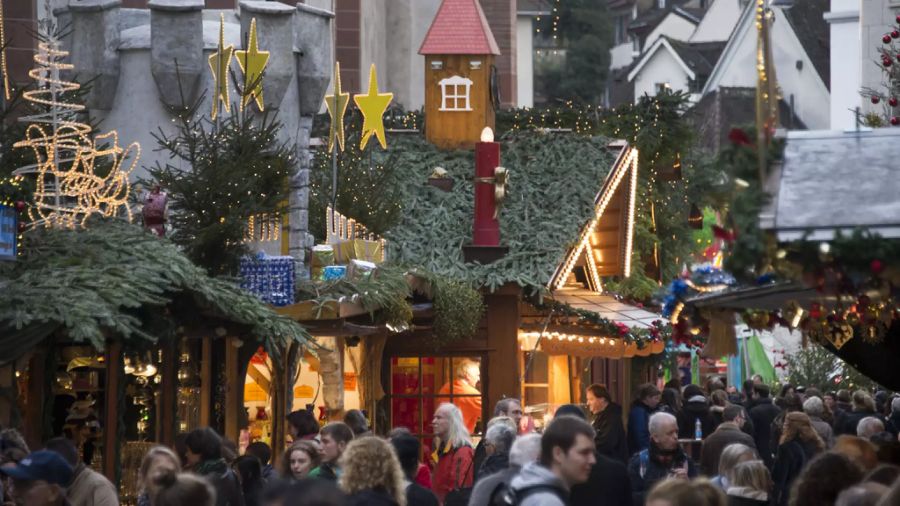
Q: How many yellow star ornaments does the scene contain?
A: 4